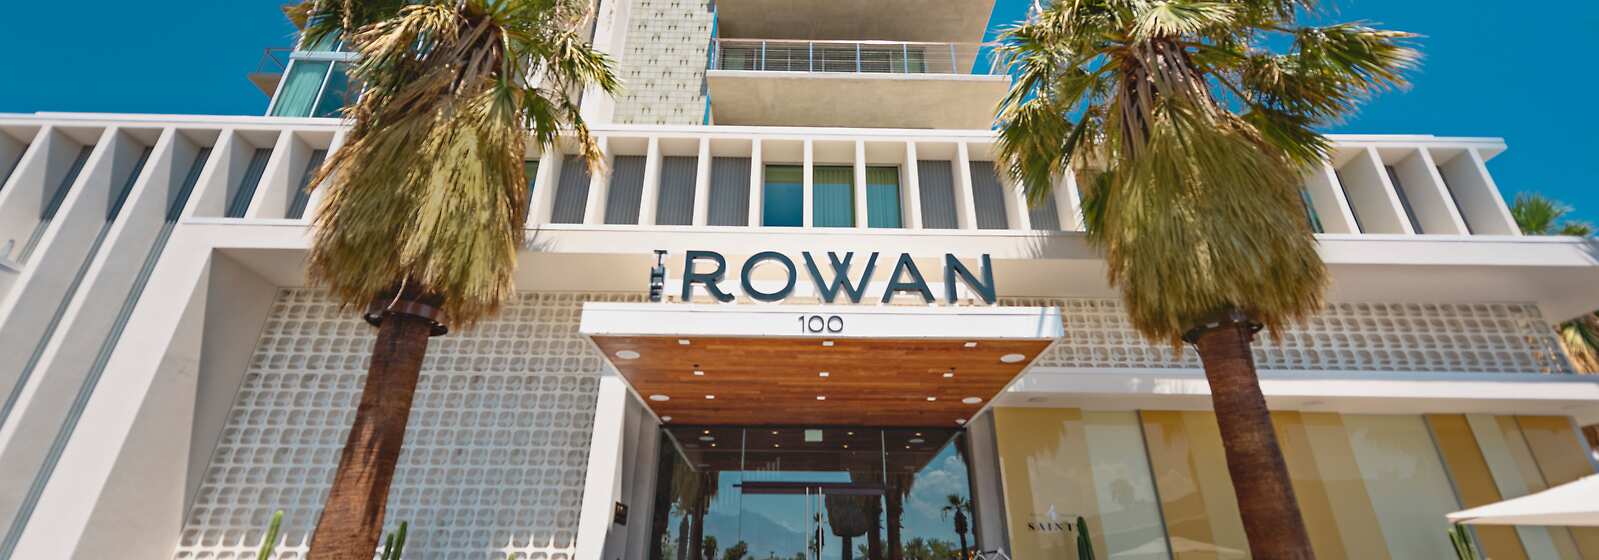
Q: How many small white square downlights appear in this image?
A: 9